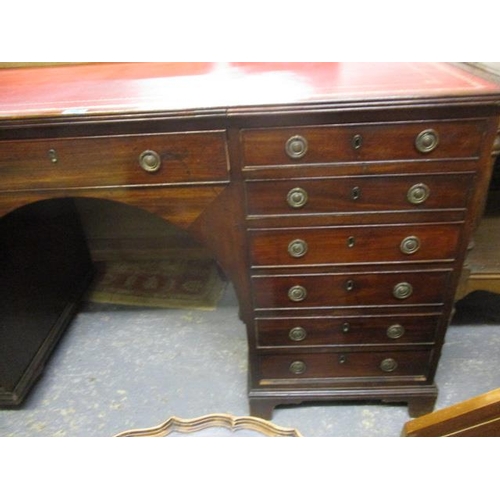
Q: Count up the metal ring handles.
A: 13